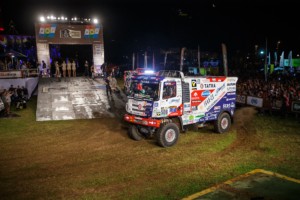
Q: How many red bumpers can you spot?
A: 1